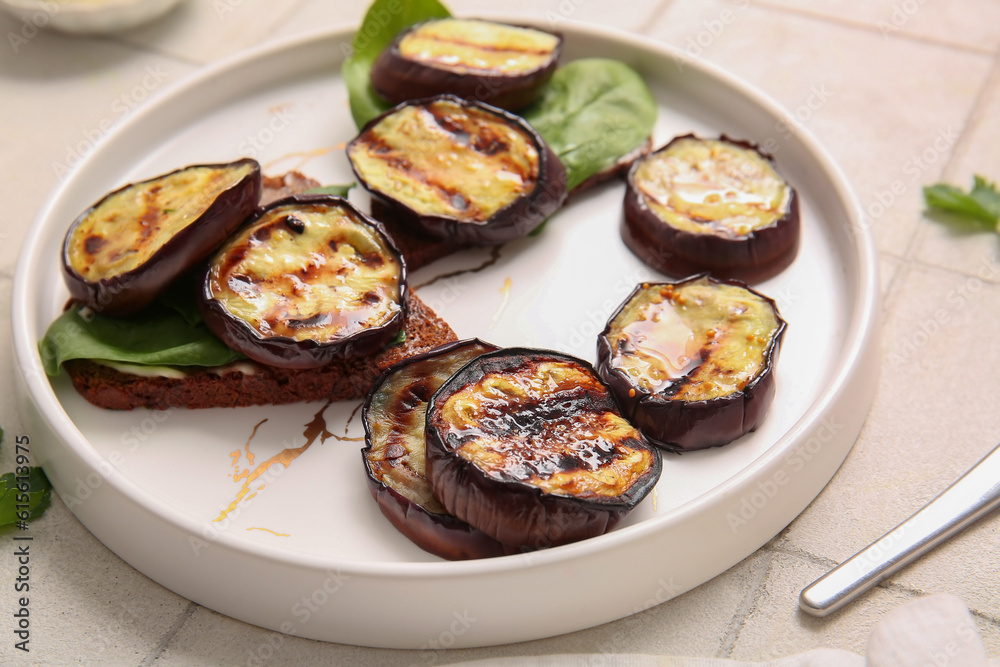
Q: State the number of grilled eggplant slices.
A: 8